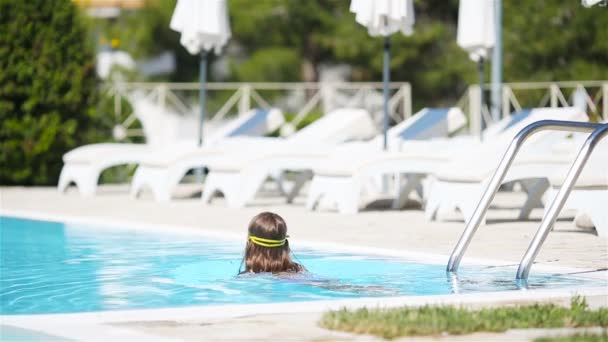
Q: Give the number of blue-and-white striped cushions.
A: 3